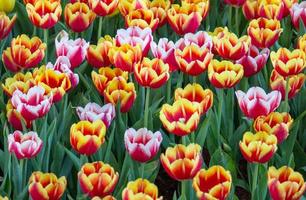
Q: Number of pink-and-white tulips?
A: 12